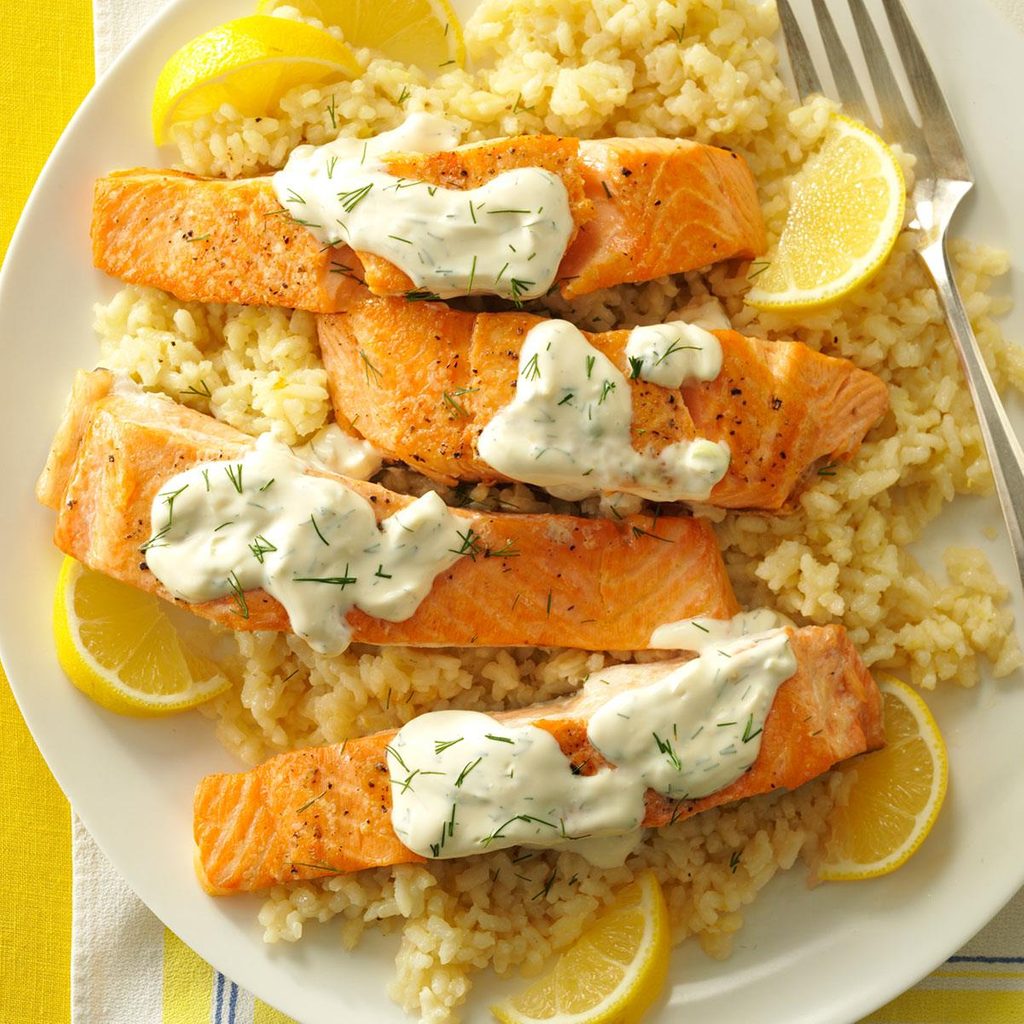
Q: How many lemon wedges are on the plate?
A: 6